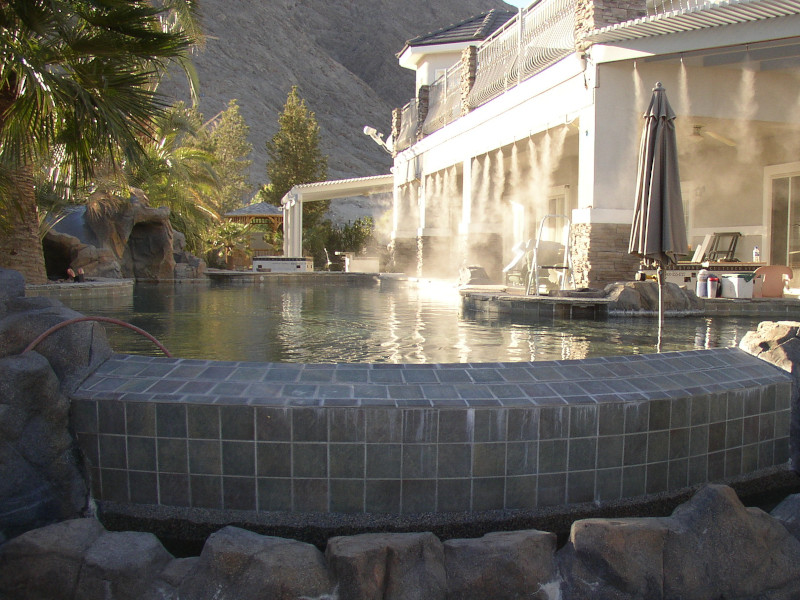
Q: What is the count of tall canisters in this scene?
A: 2